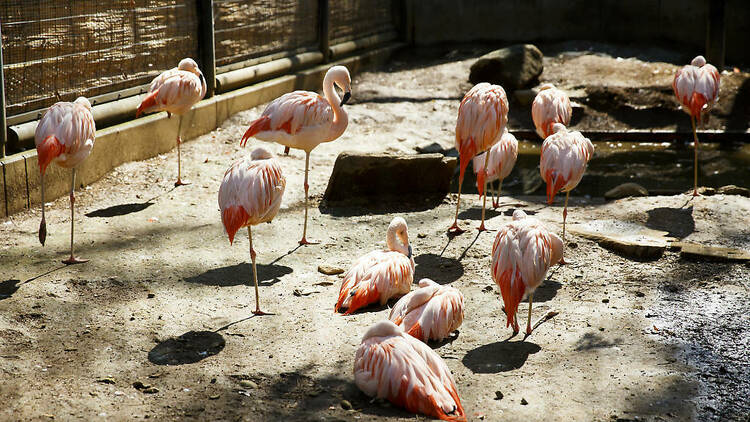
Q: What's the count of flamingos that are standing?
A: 10